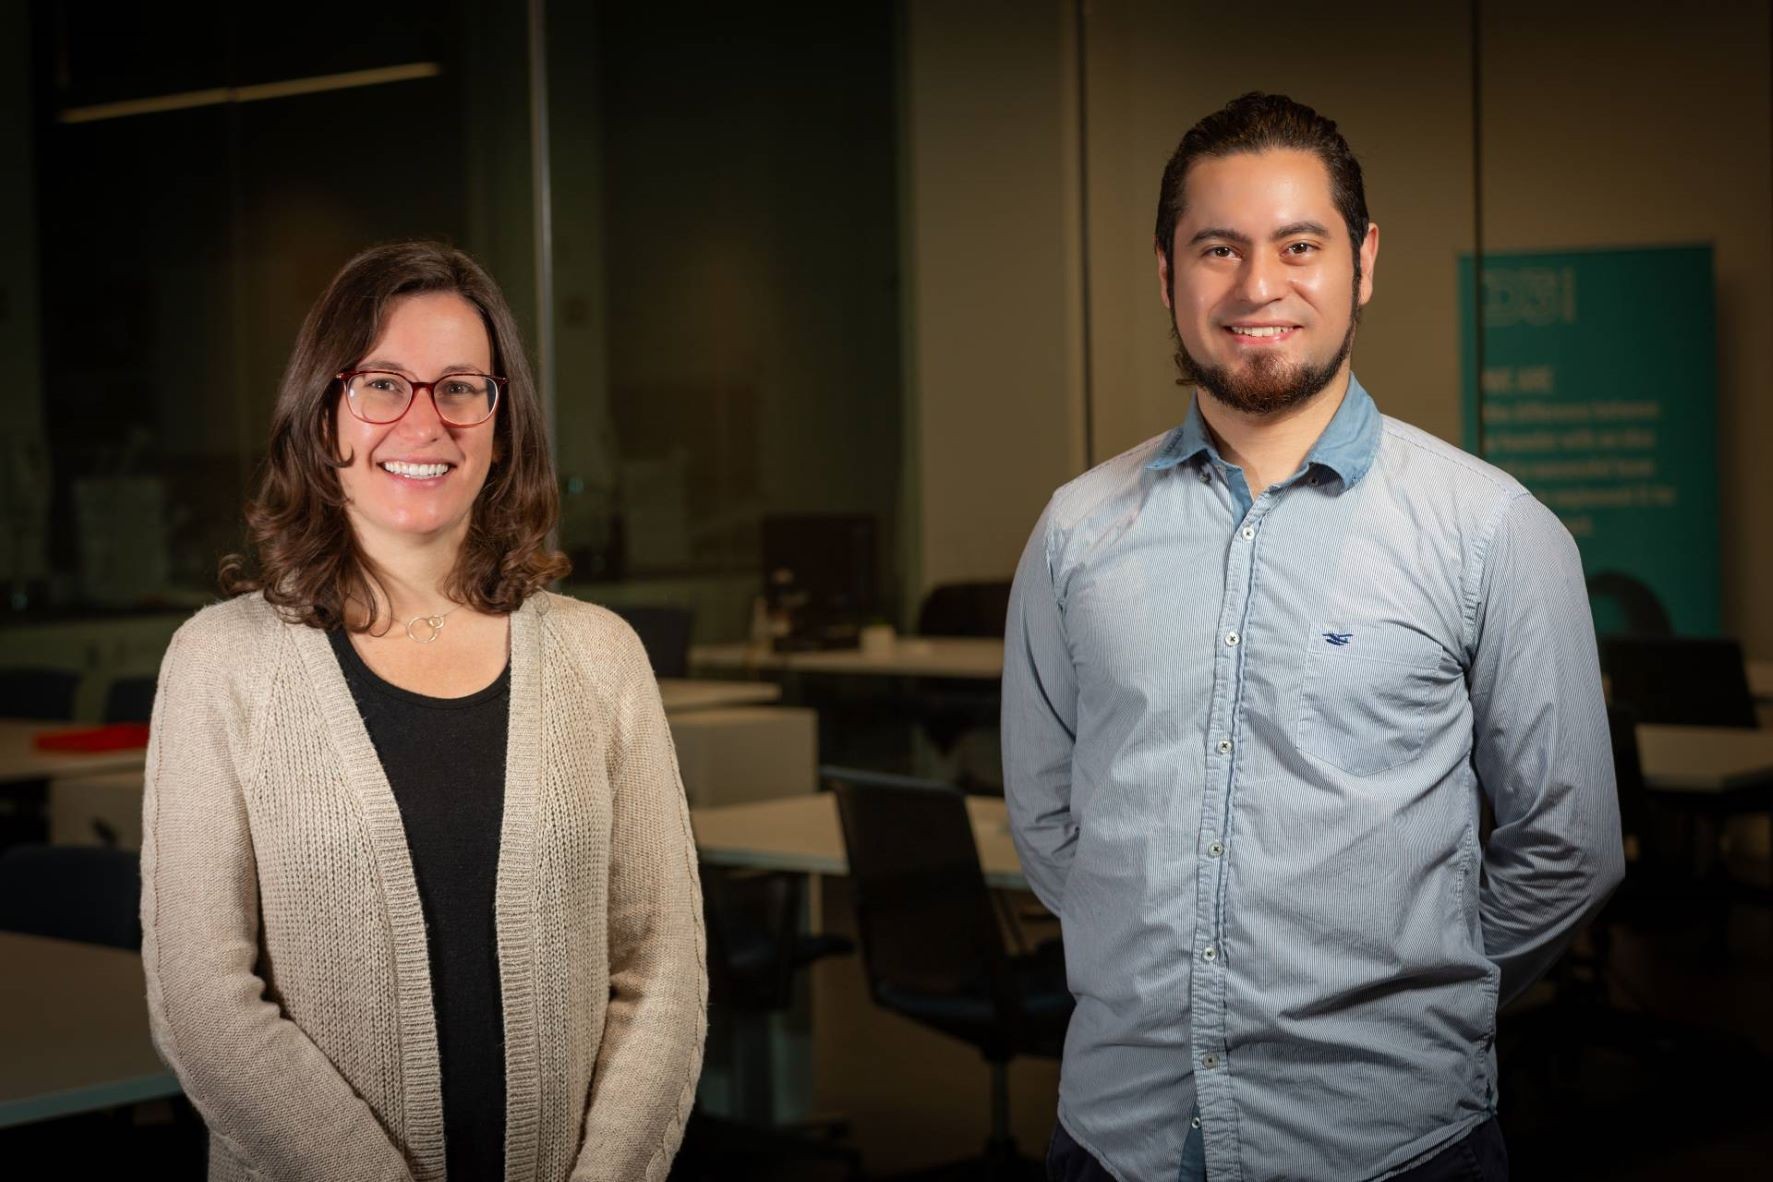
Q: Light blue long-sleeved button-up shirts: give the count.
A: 1